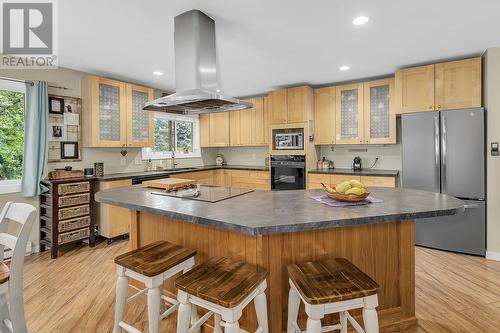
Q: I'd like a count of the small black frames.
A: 2